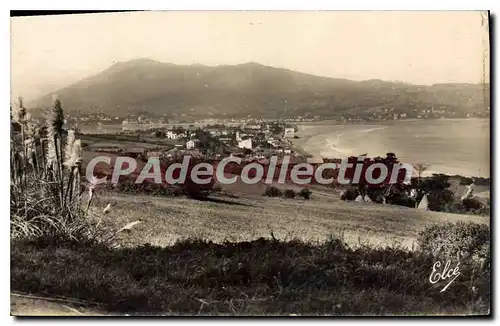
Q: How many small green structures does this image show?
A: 0